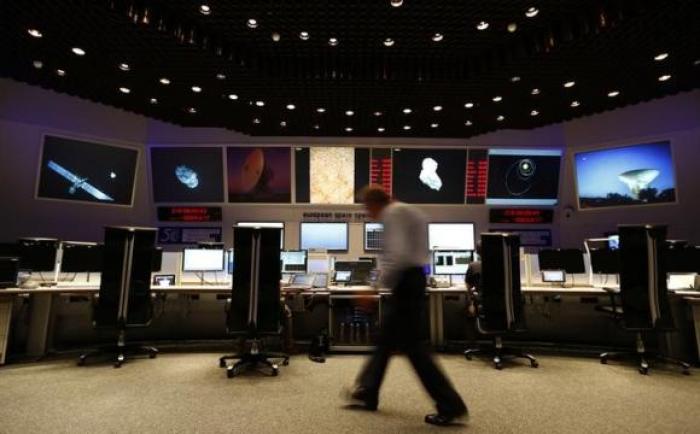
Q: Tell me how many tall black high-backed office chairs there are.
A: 4